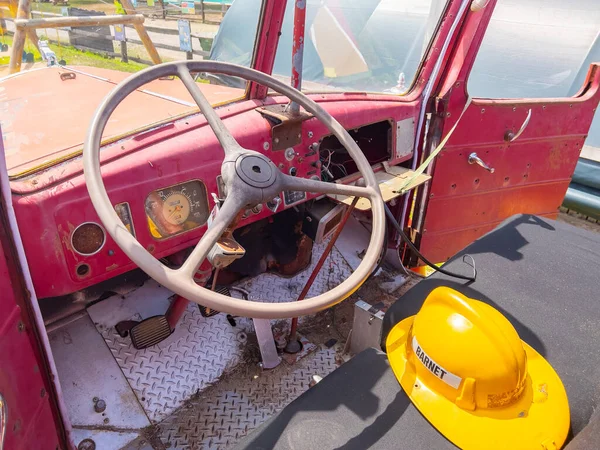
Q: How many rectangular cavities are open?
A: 1